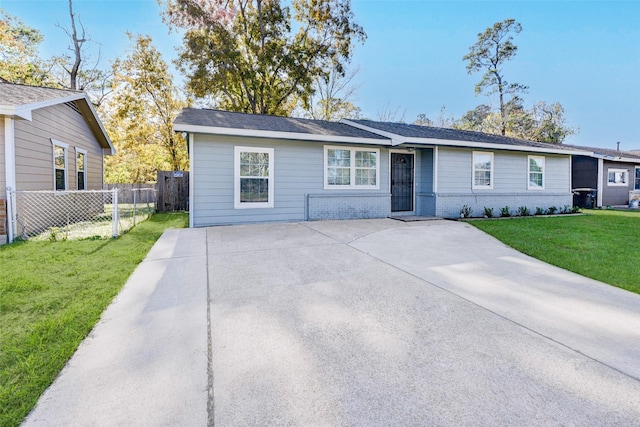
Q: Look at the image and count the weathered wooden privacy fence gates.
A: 1